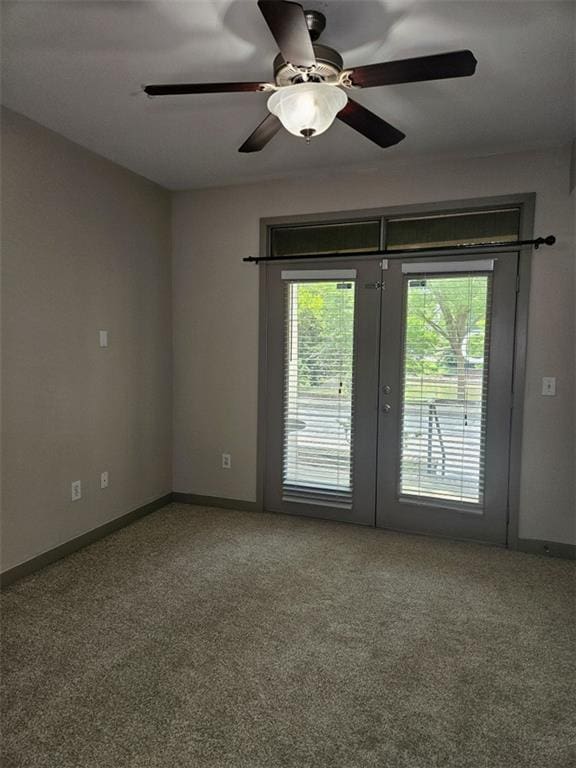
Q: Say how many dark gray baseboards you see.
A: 3